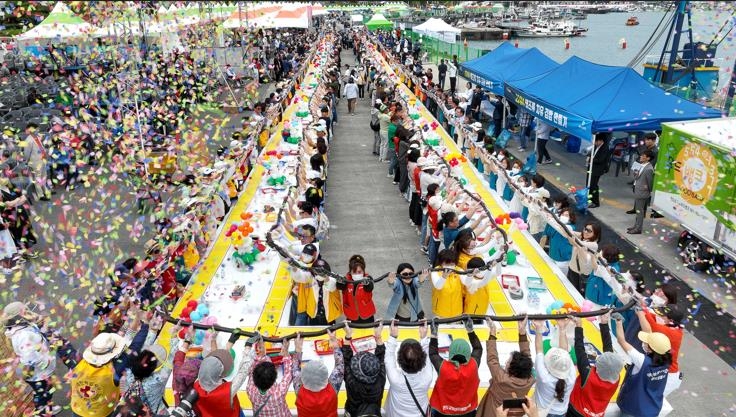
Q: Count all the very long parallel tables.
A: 2